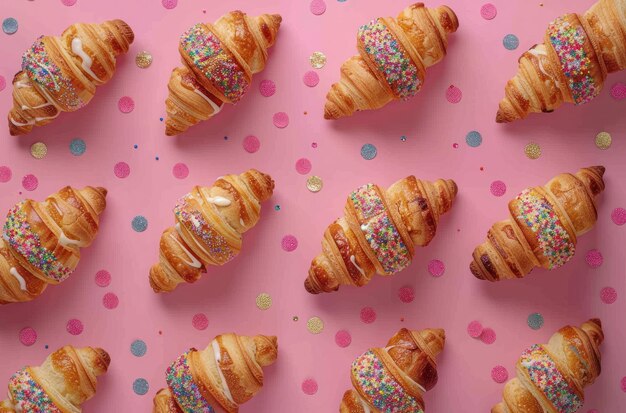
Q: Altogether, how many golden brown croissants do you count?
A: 12